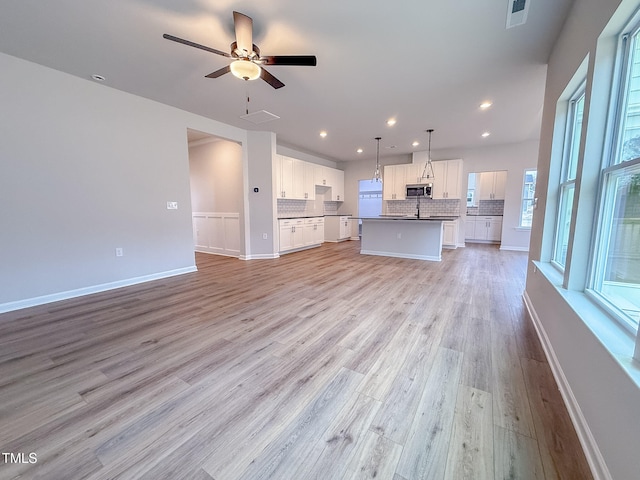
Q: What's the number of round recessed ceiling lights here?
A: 6